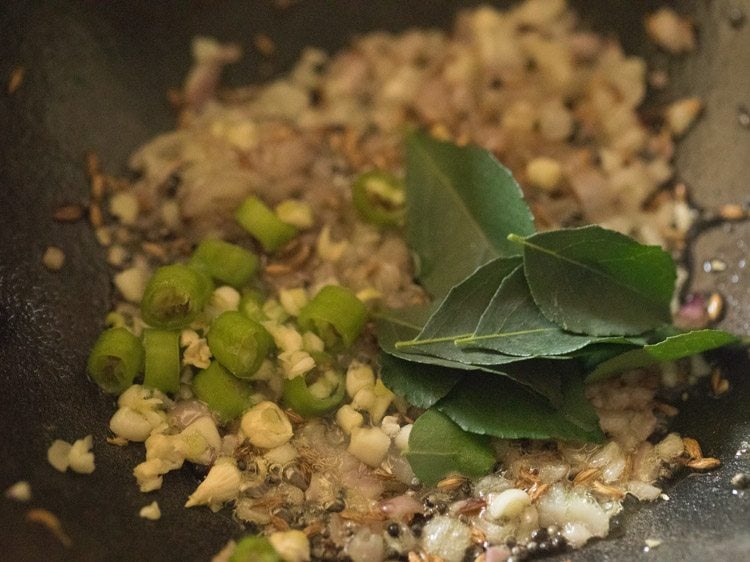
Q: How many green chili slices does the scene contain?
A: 12